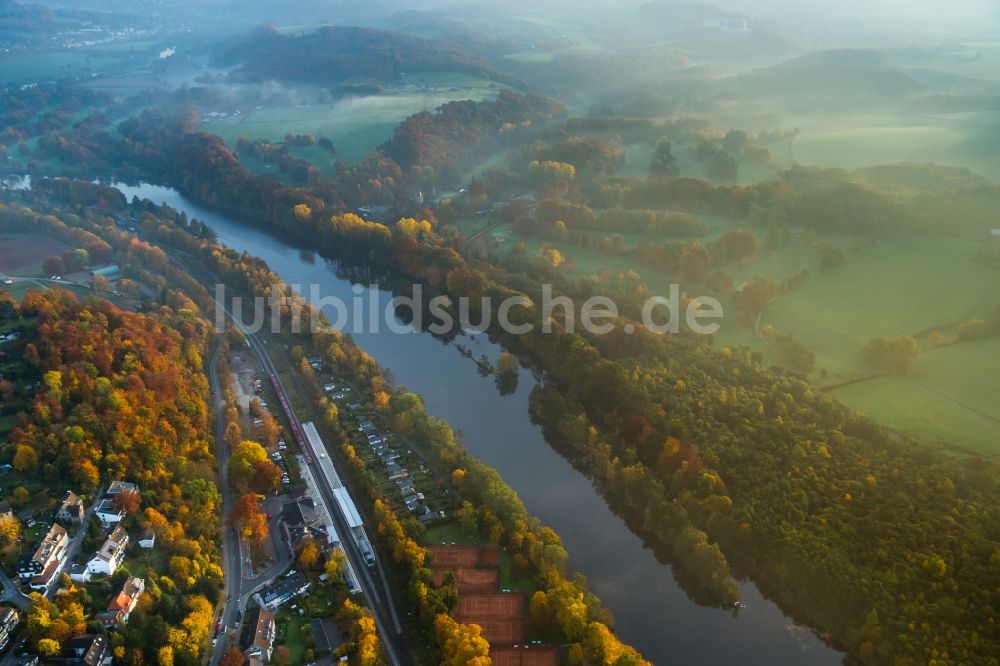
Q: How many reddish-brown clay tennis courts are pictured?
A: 5